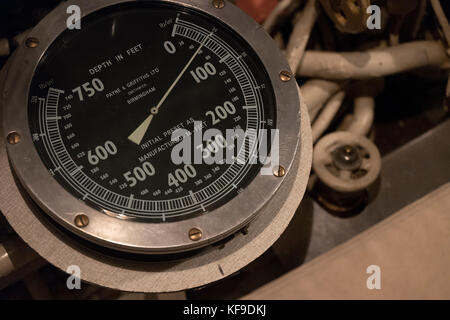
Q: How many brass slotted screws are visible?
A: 7